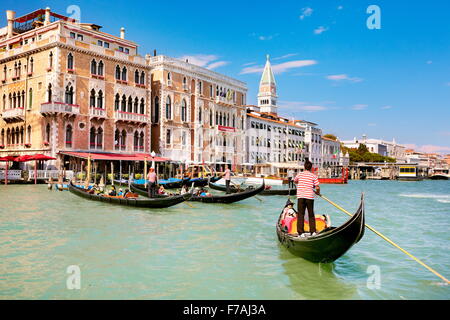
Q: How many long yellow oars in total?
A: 1